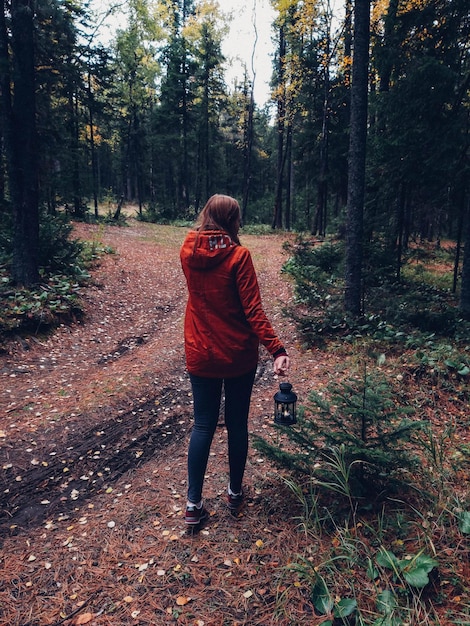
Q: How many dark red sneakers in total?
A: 2